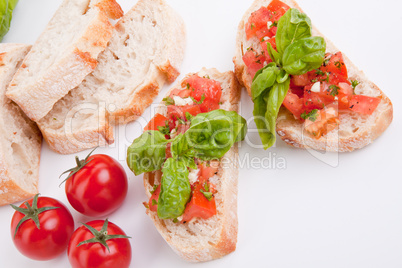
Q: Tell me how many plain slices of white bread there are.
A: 3